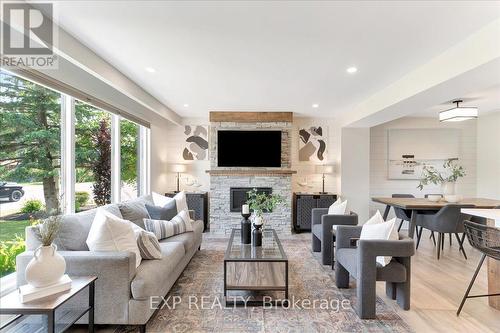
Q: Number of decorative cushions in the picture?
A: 7